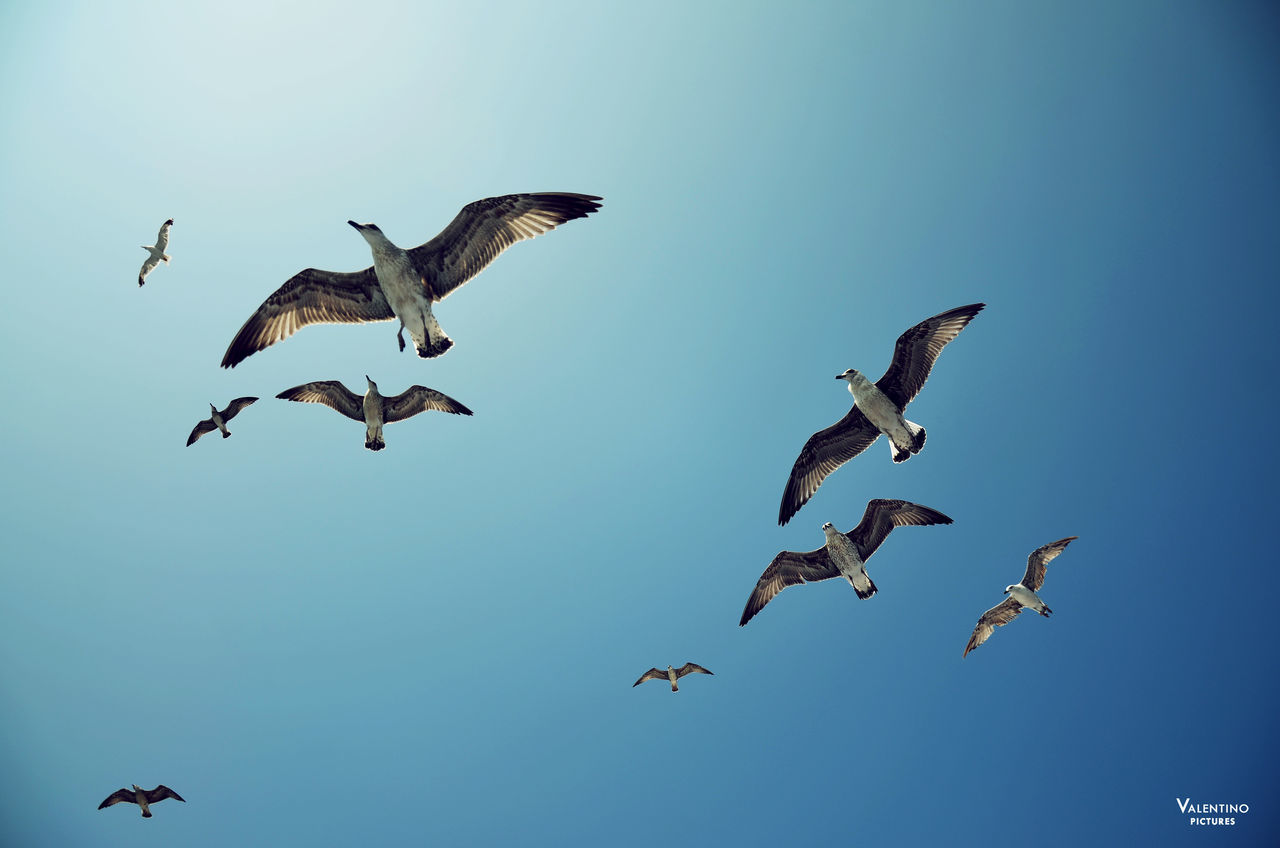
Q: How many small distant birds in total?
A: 4